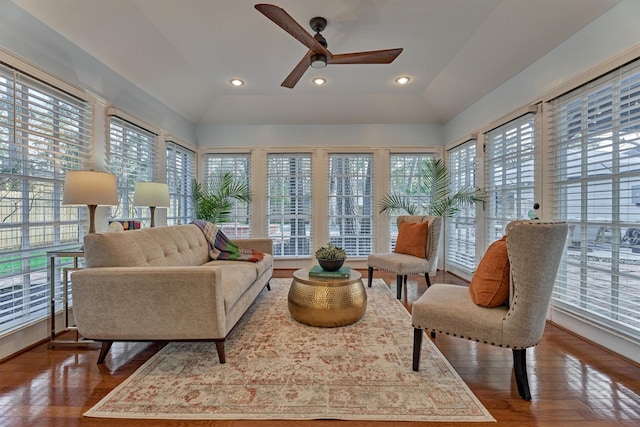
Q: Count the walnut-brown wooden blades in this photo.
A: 3